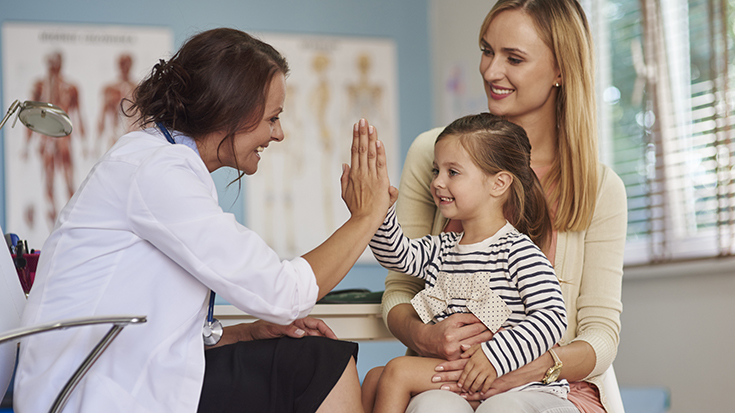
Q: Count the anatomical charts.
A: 2